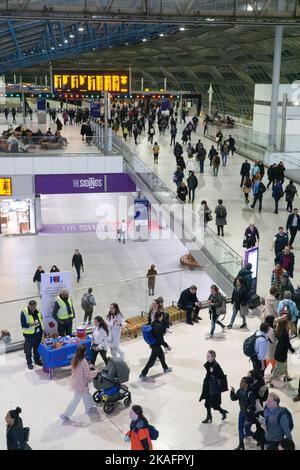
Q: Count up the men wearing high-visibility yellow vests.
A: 2